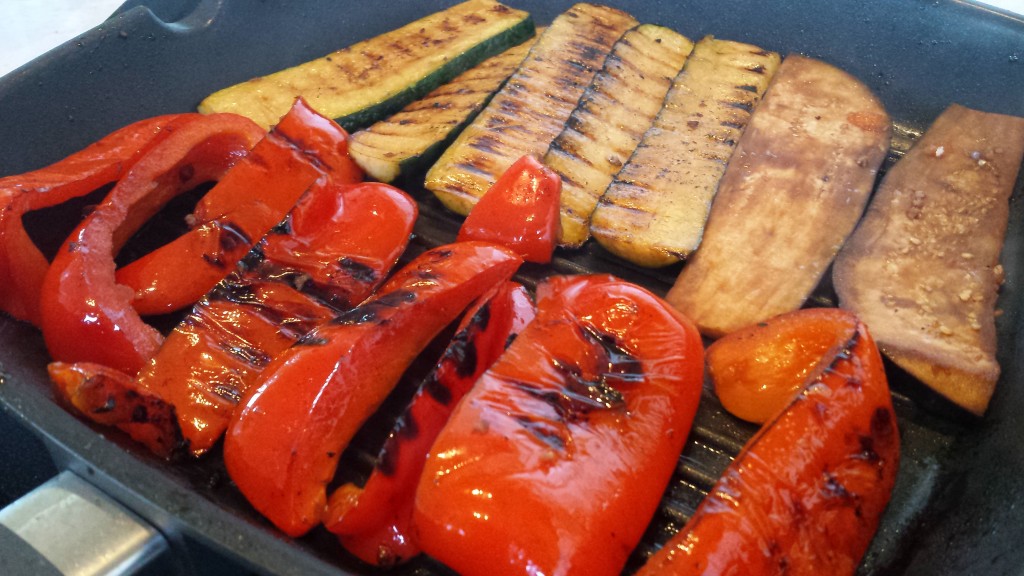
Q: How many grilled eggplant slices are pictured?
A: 2